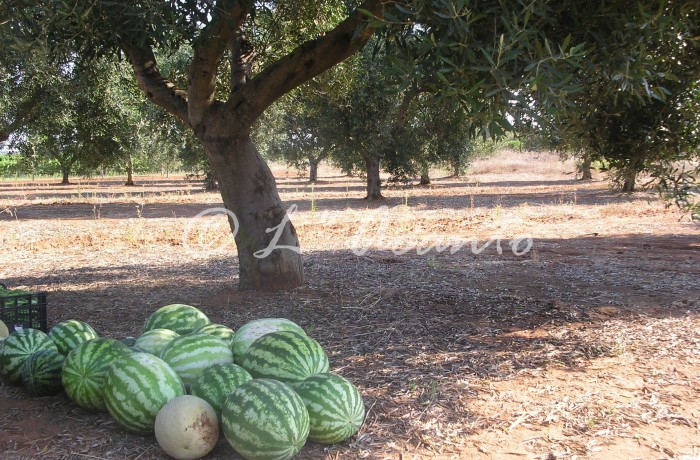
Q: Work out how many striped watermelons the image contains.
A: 14